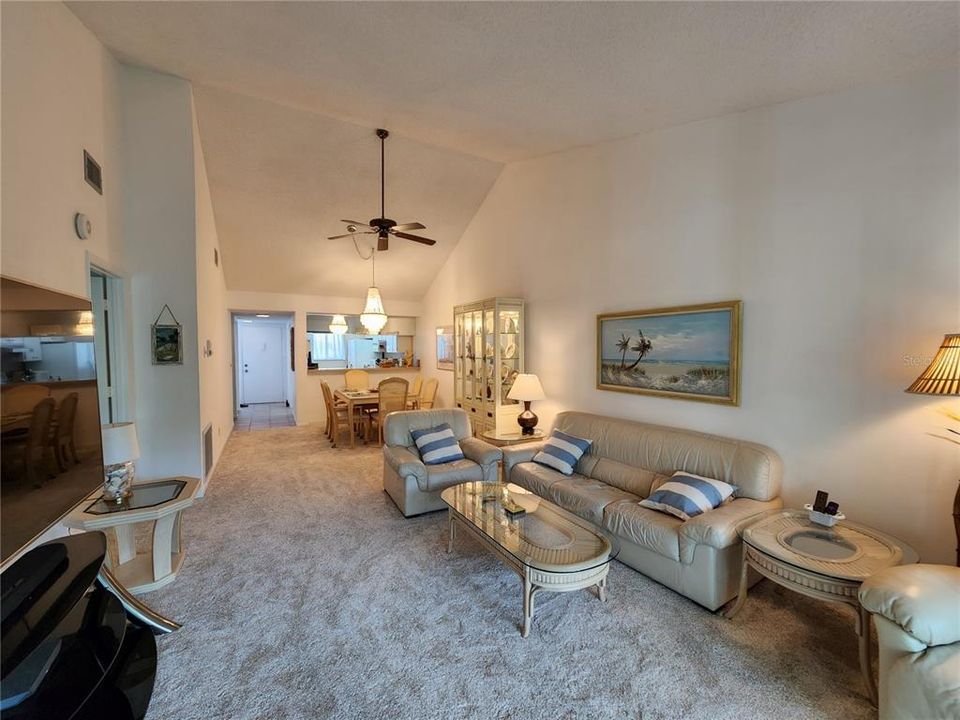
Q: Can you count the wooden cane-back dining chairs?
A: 6